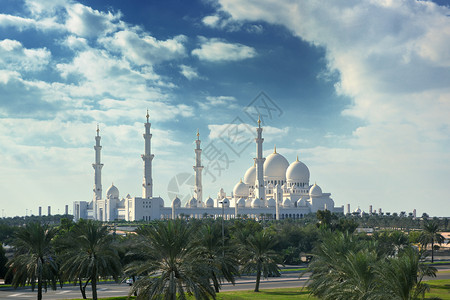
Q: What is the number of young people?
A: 0